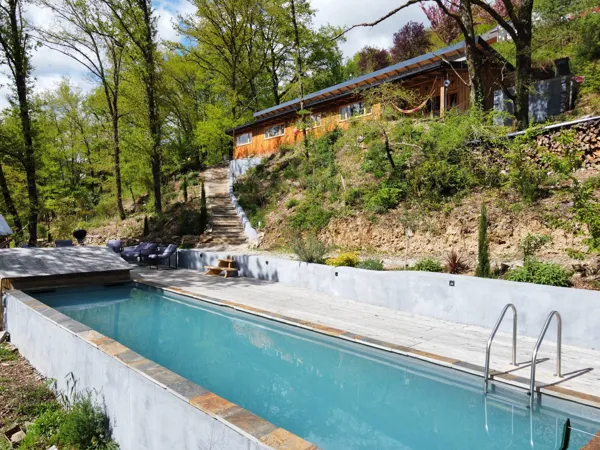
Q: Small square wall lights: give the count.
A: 4